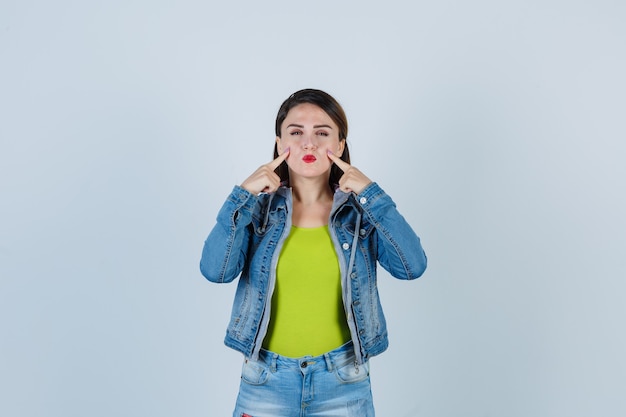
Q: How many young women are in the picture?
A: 1